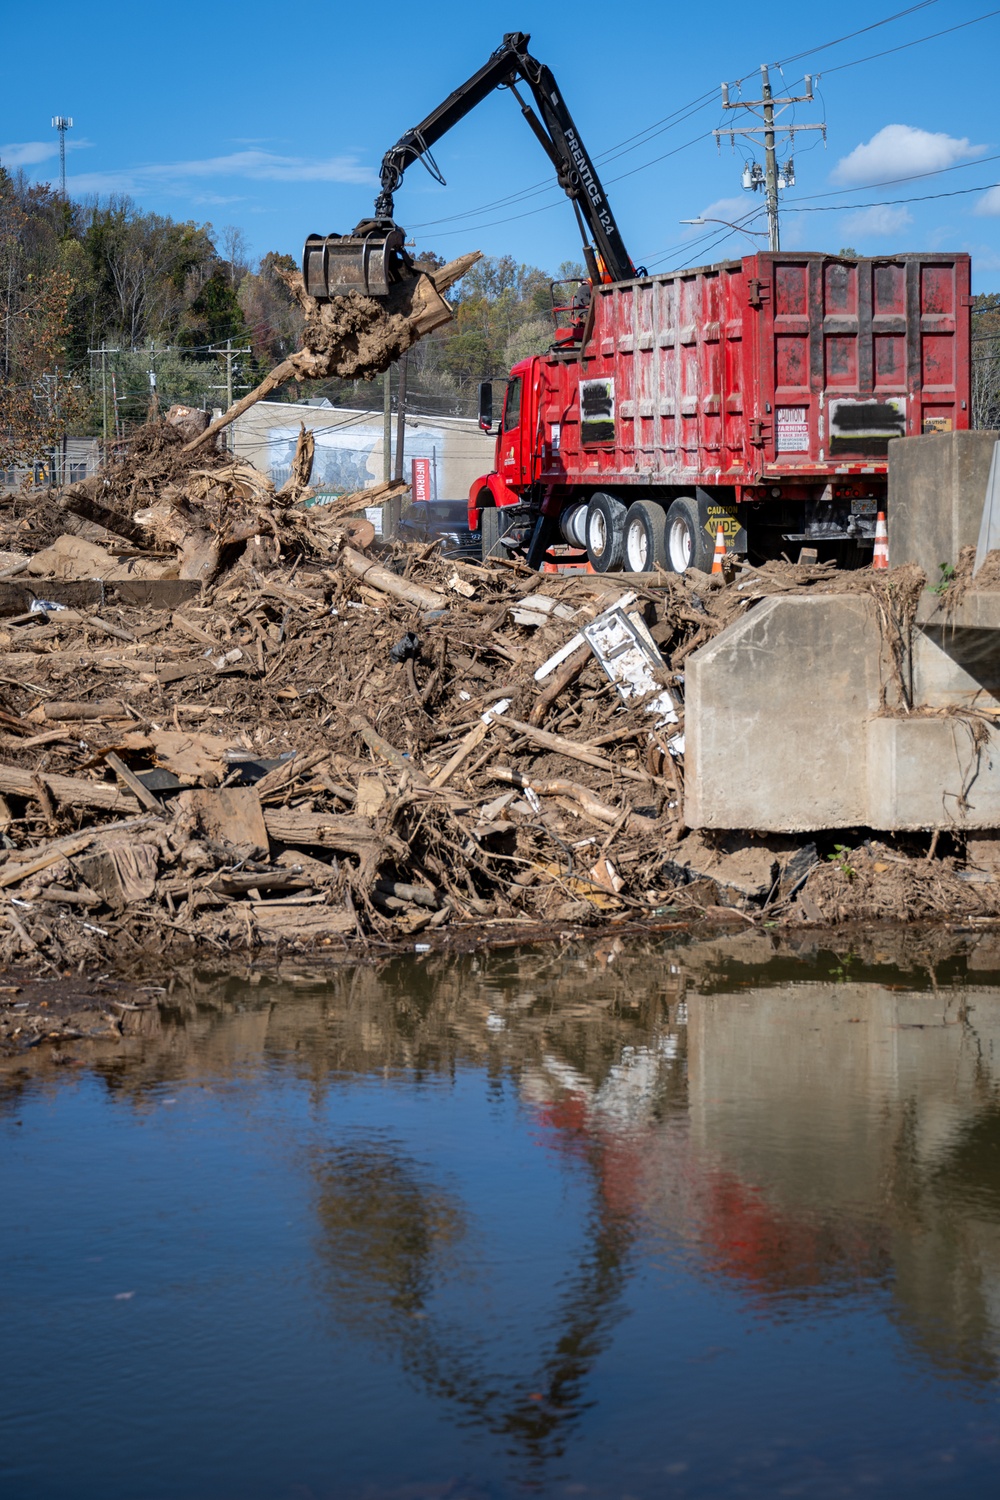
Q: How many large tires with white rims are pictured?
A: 3